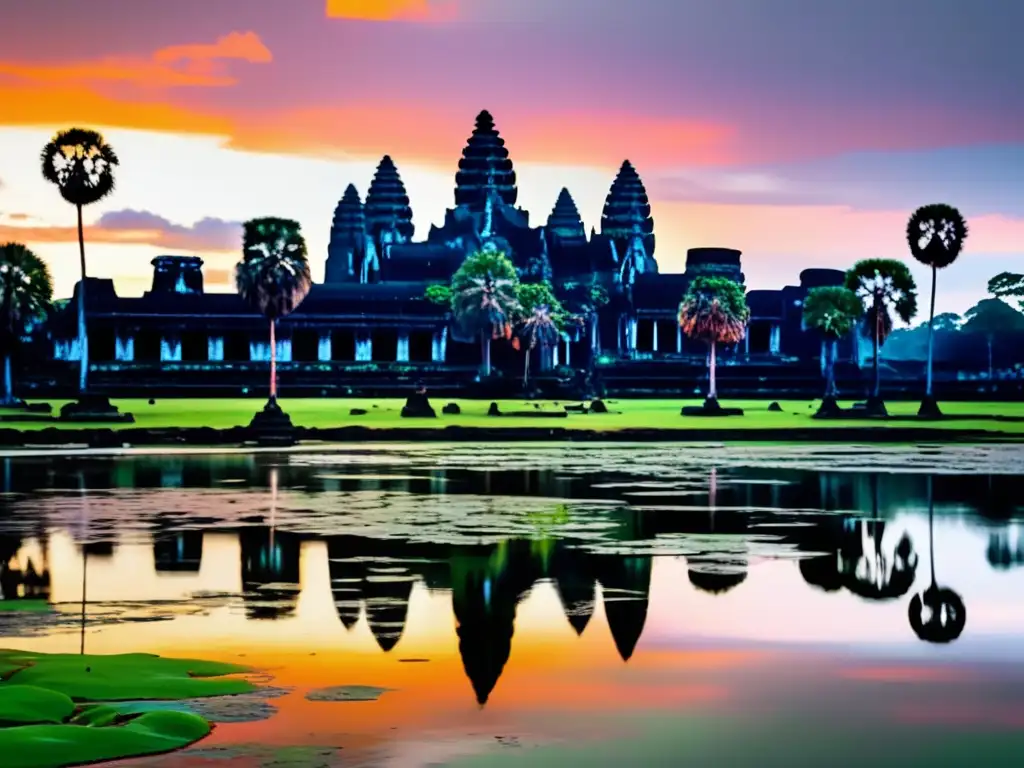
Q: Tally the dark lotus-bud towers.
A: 5